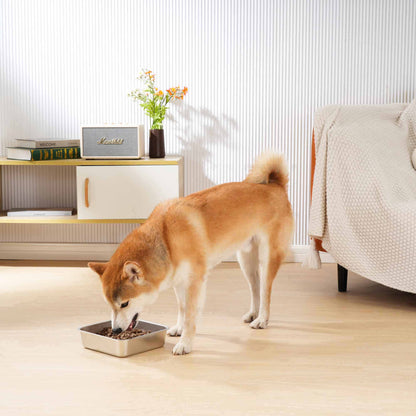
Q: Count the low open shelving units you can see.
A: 1